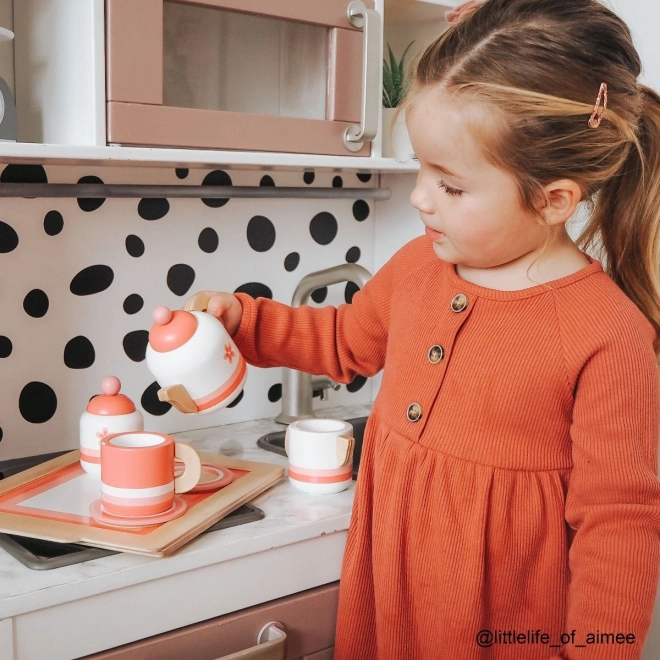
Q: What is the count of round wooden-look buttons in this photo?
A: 3